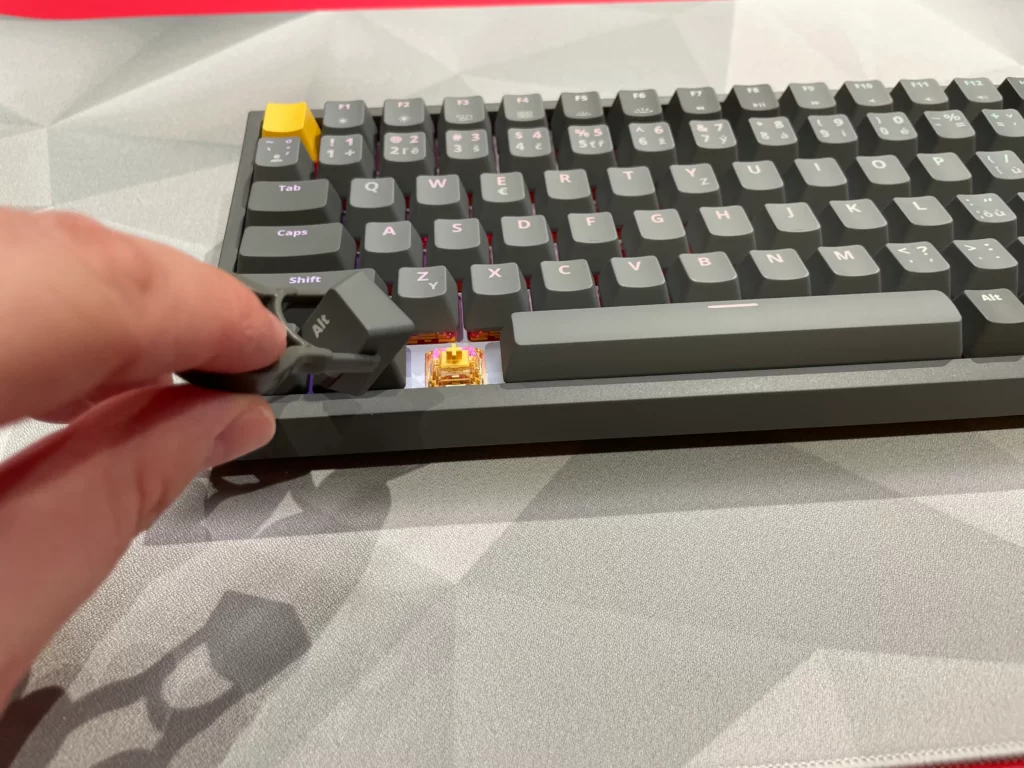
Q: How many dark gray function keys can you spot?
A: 12